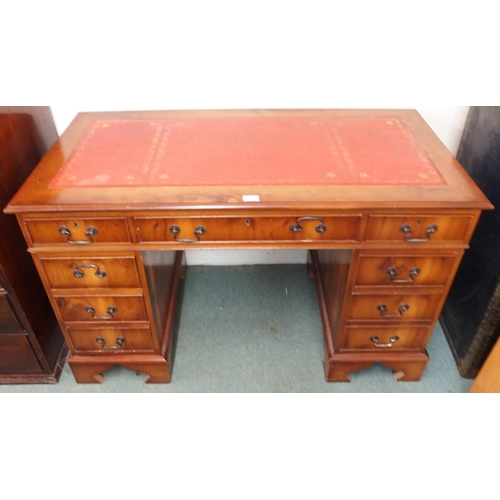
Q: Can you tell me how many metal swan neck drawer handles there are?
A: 10